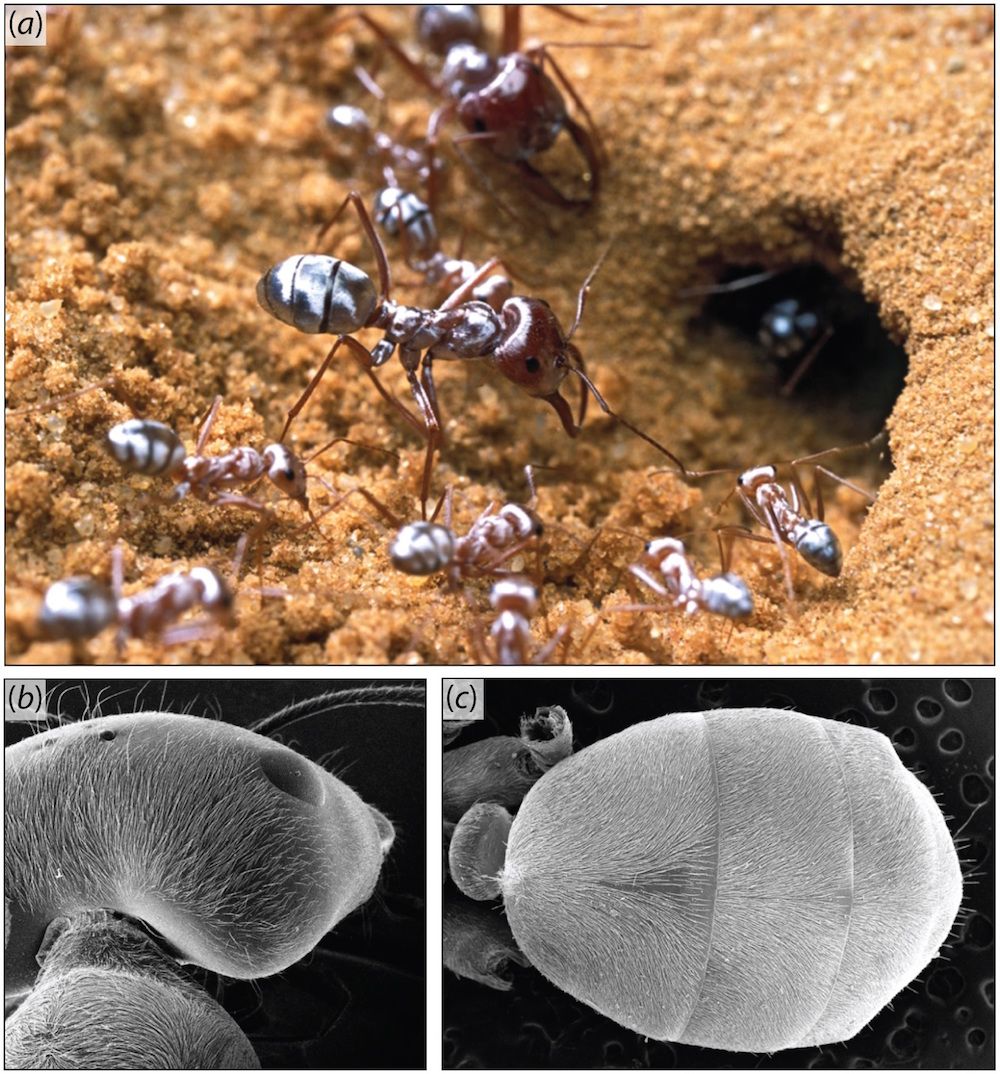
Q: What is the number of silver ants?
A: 11